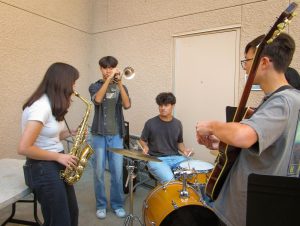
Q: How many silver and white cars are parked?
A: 0